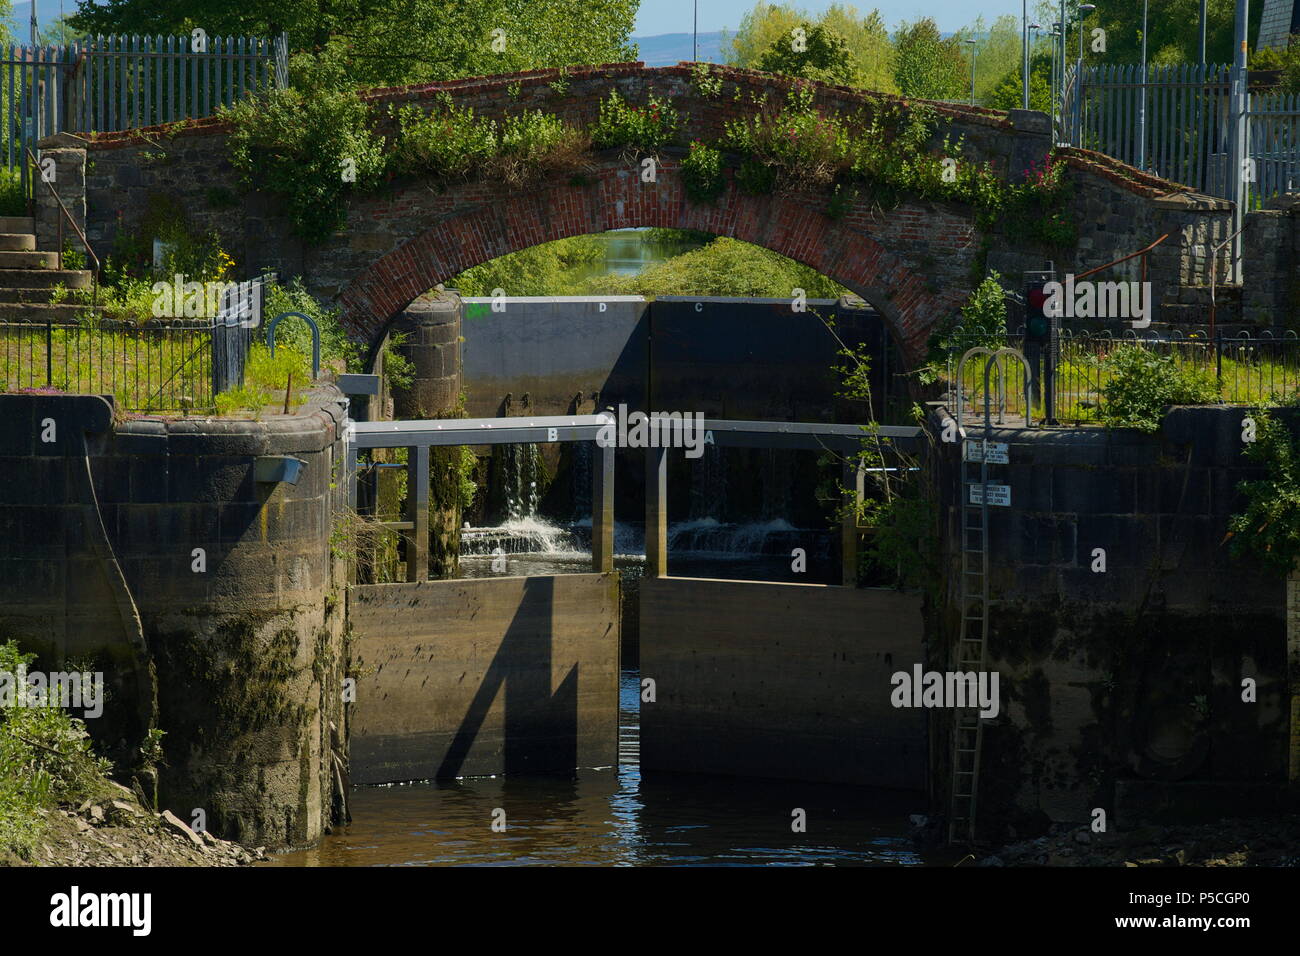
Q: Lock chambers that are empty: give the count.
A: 1